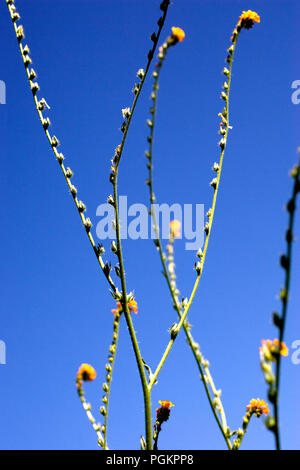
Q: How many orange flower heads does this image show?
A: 8